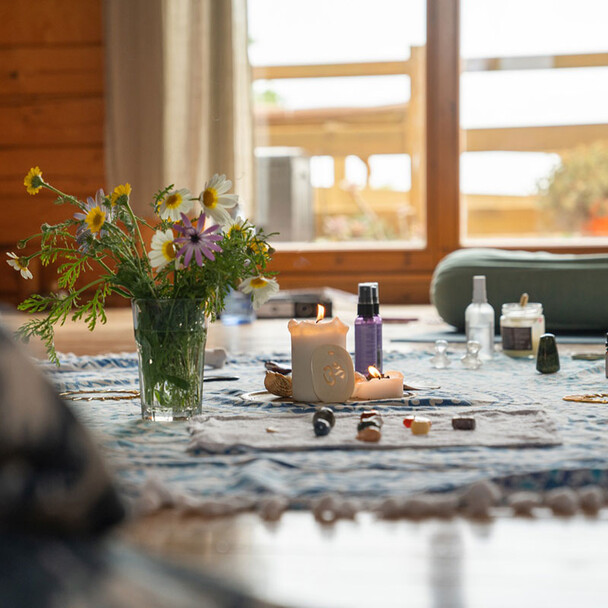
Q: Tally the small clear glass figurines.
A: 2